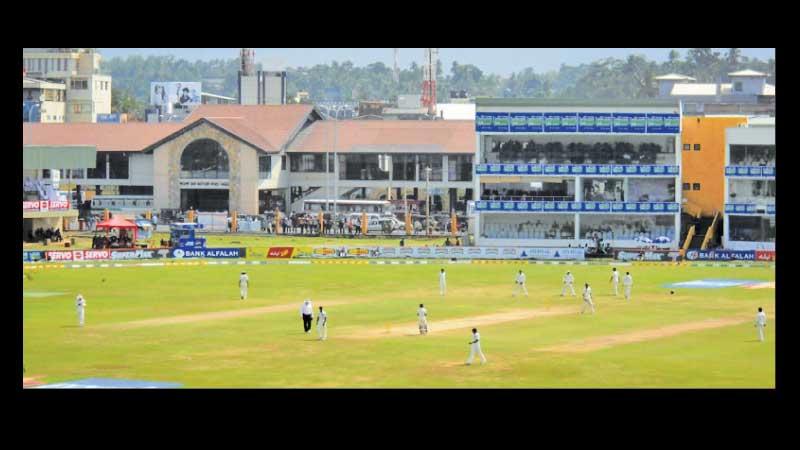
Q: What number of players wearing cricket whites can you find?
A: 12